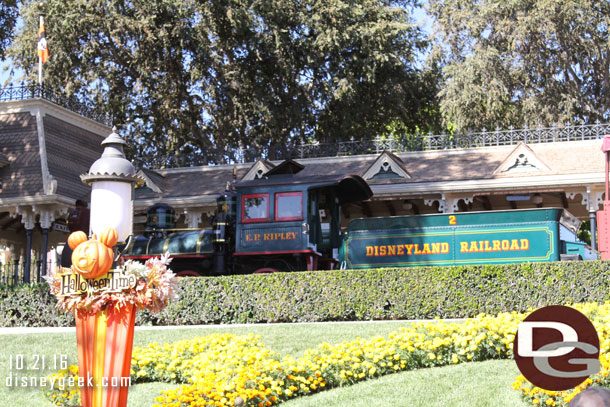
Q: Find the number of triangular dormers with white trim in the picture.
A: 4